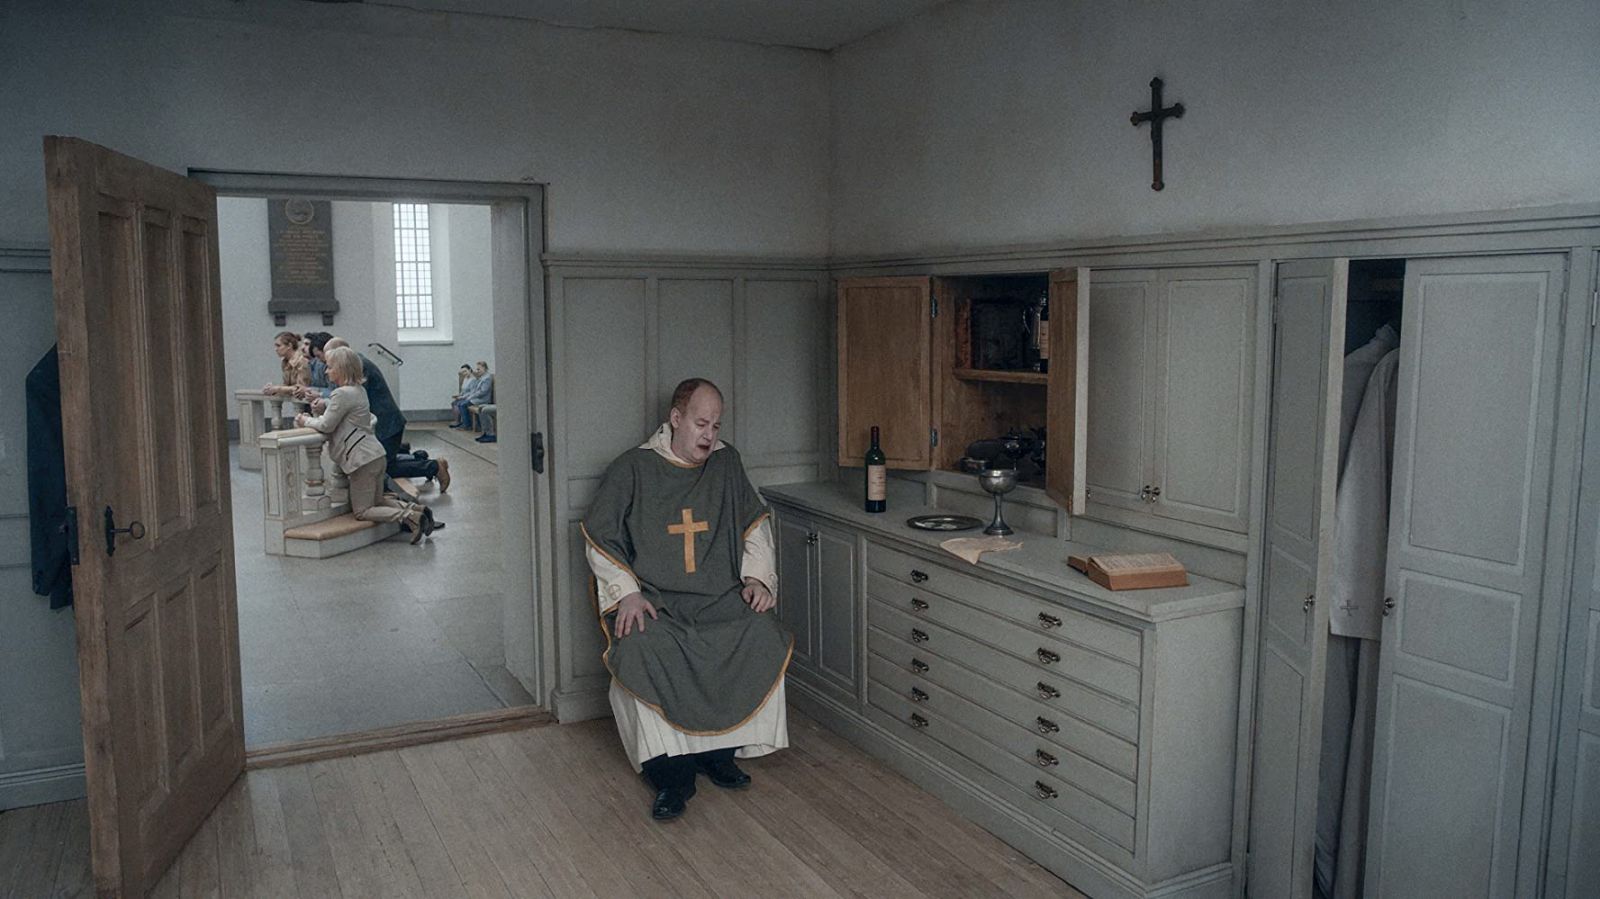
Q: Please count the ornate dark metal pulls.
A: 12